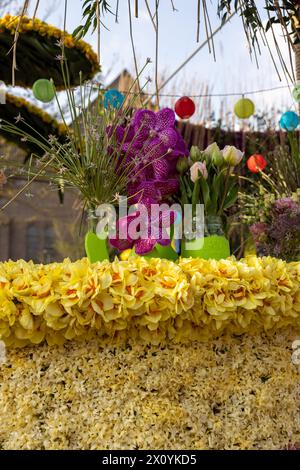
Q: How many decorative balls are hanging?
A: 7